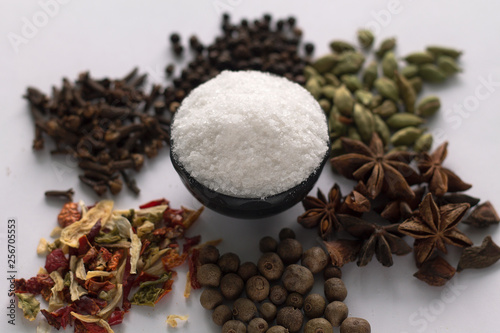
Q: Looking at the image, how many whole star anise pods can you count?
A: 5